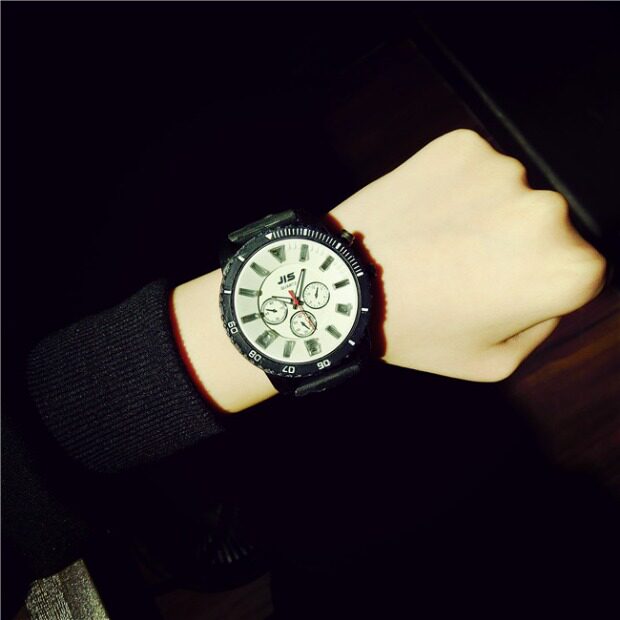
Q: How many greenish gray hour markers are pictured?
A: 12